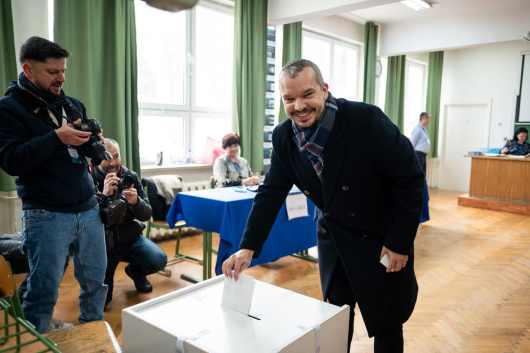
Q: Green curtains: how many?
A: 7